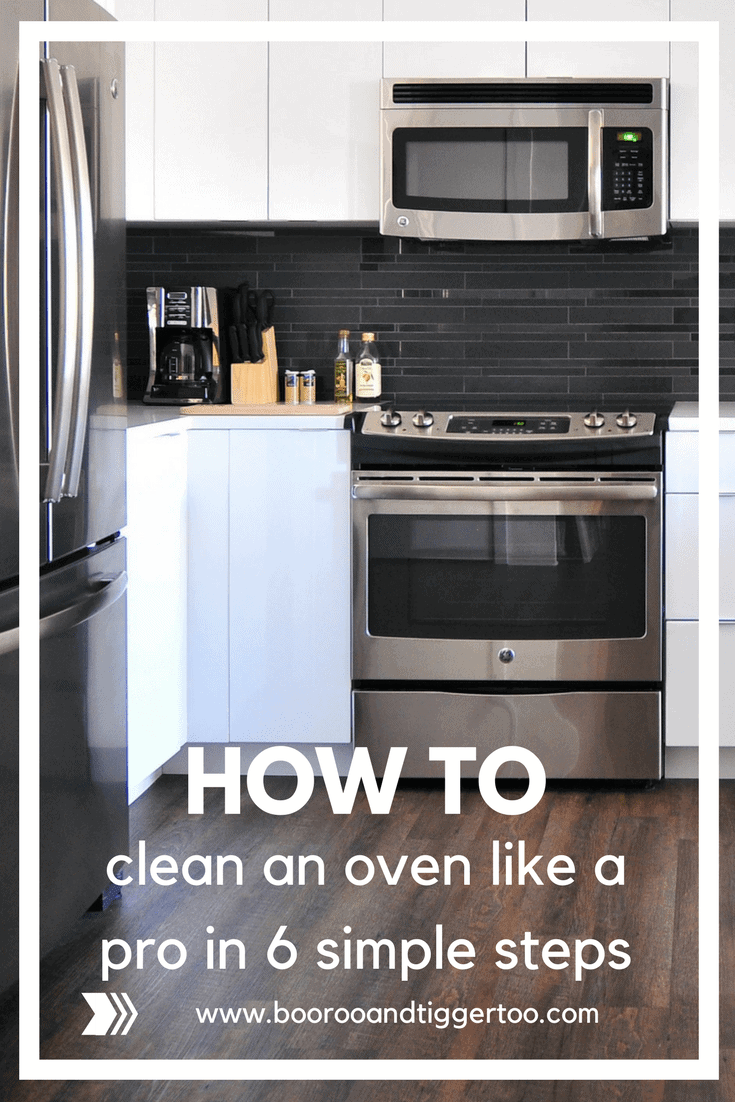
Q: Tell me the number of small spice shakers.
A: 2